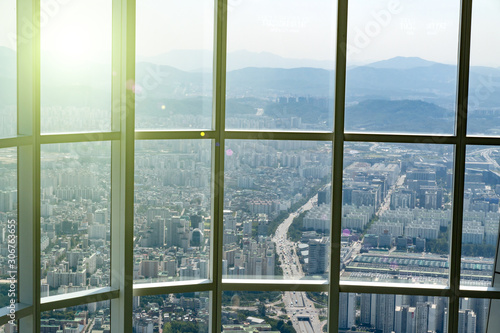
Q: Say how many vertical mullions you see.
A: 5